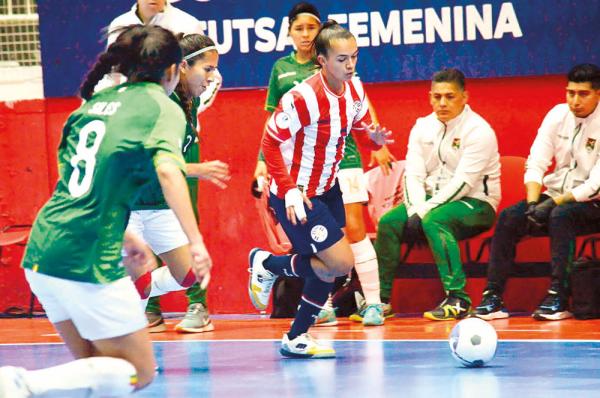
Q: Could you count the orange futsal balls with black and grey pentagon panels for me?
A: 0